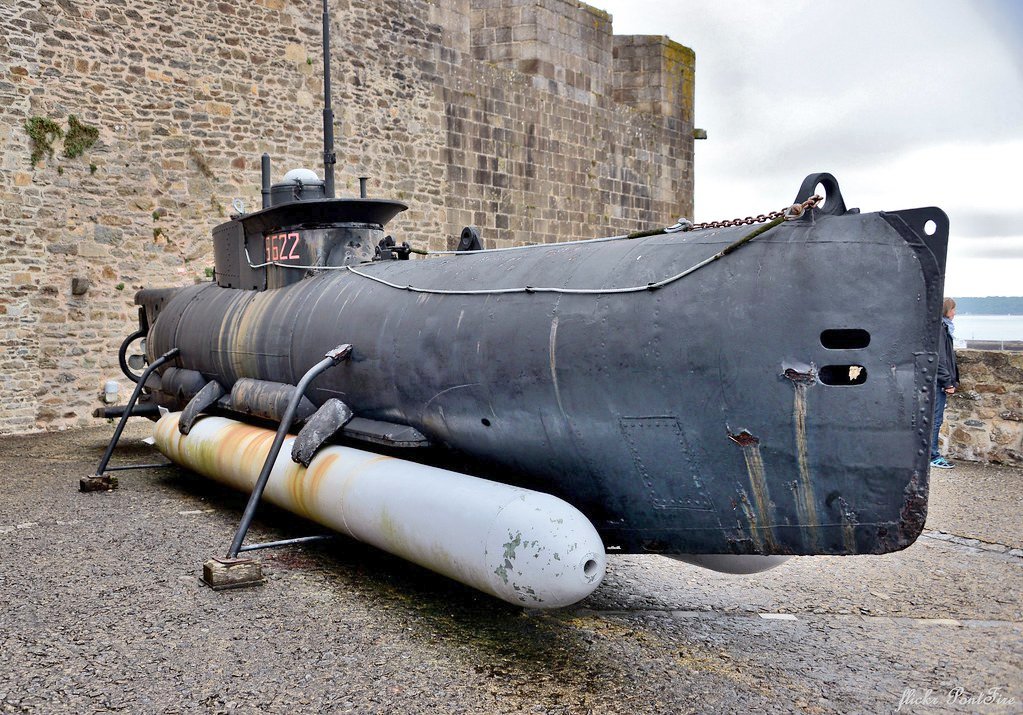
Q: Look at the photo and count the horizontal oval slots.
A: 2